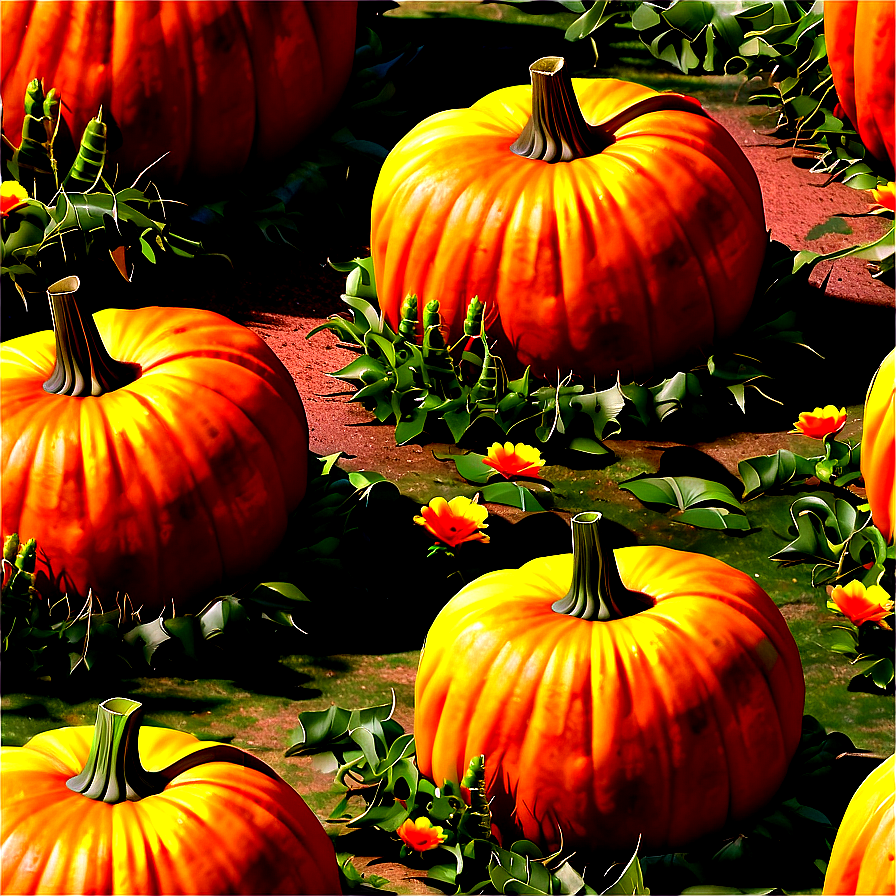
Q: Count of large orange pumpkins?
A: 8